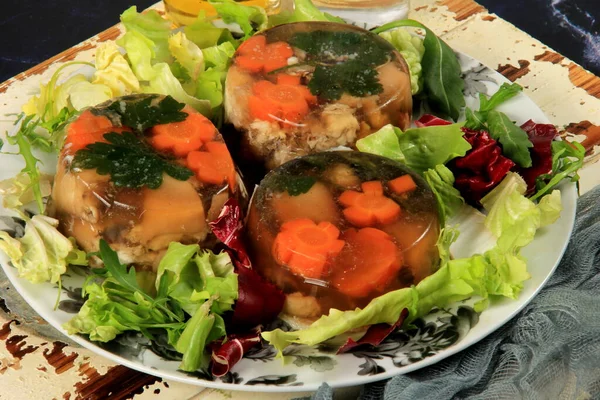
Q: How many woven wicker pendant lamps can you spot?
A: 0